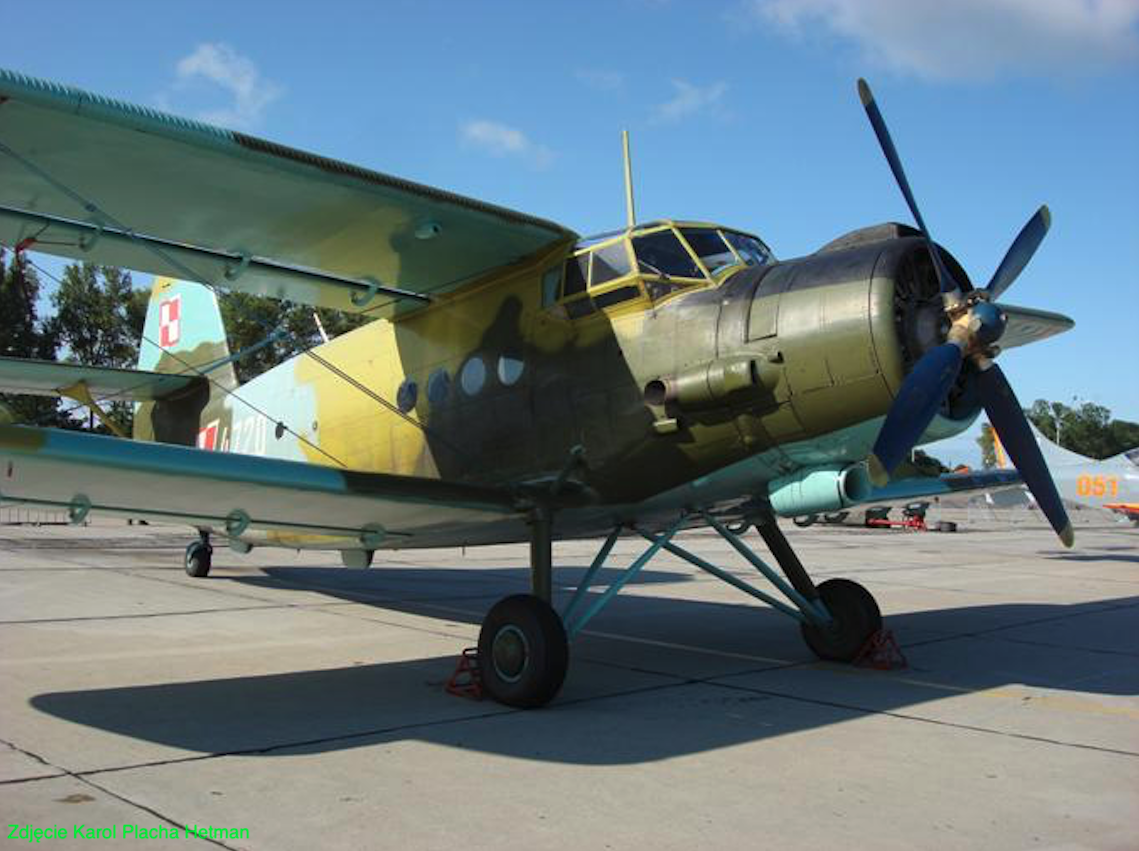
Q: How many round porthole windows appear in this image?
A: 4